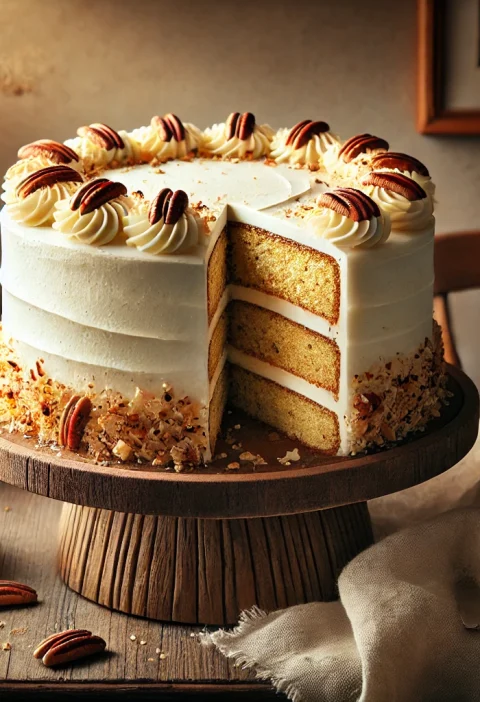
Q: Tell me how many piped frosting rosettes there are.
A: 12